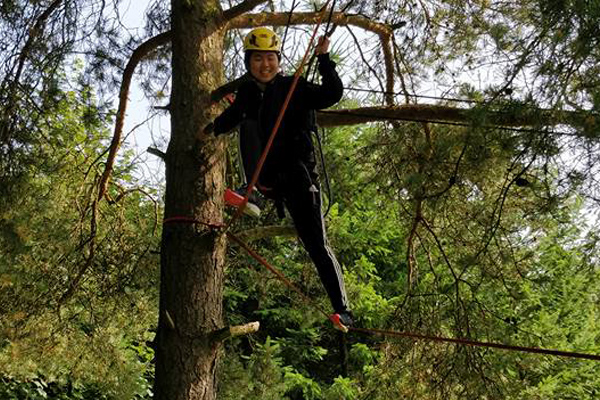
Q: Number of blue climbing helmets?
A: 0